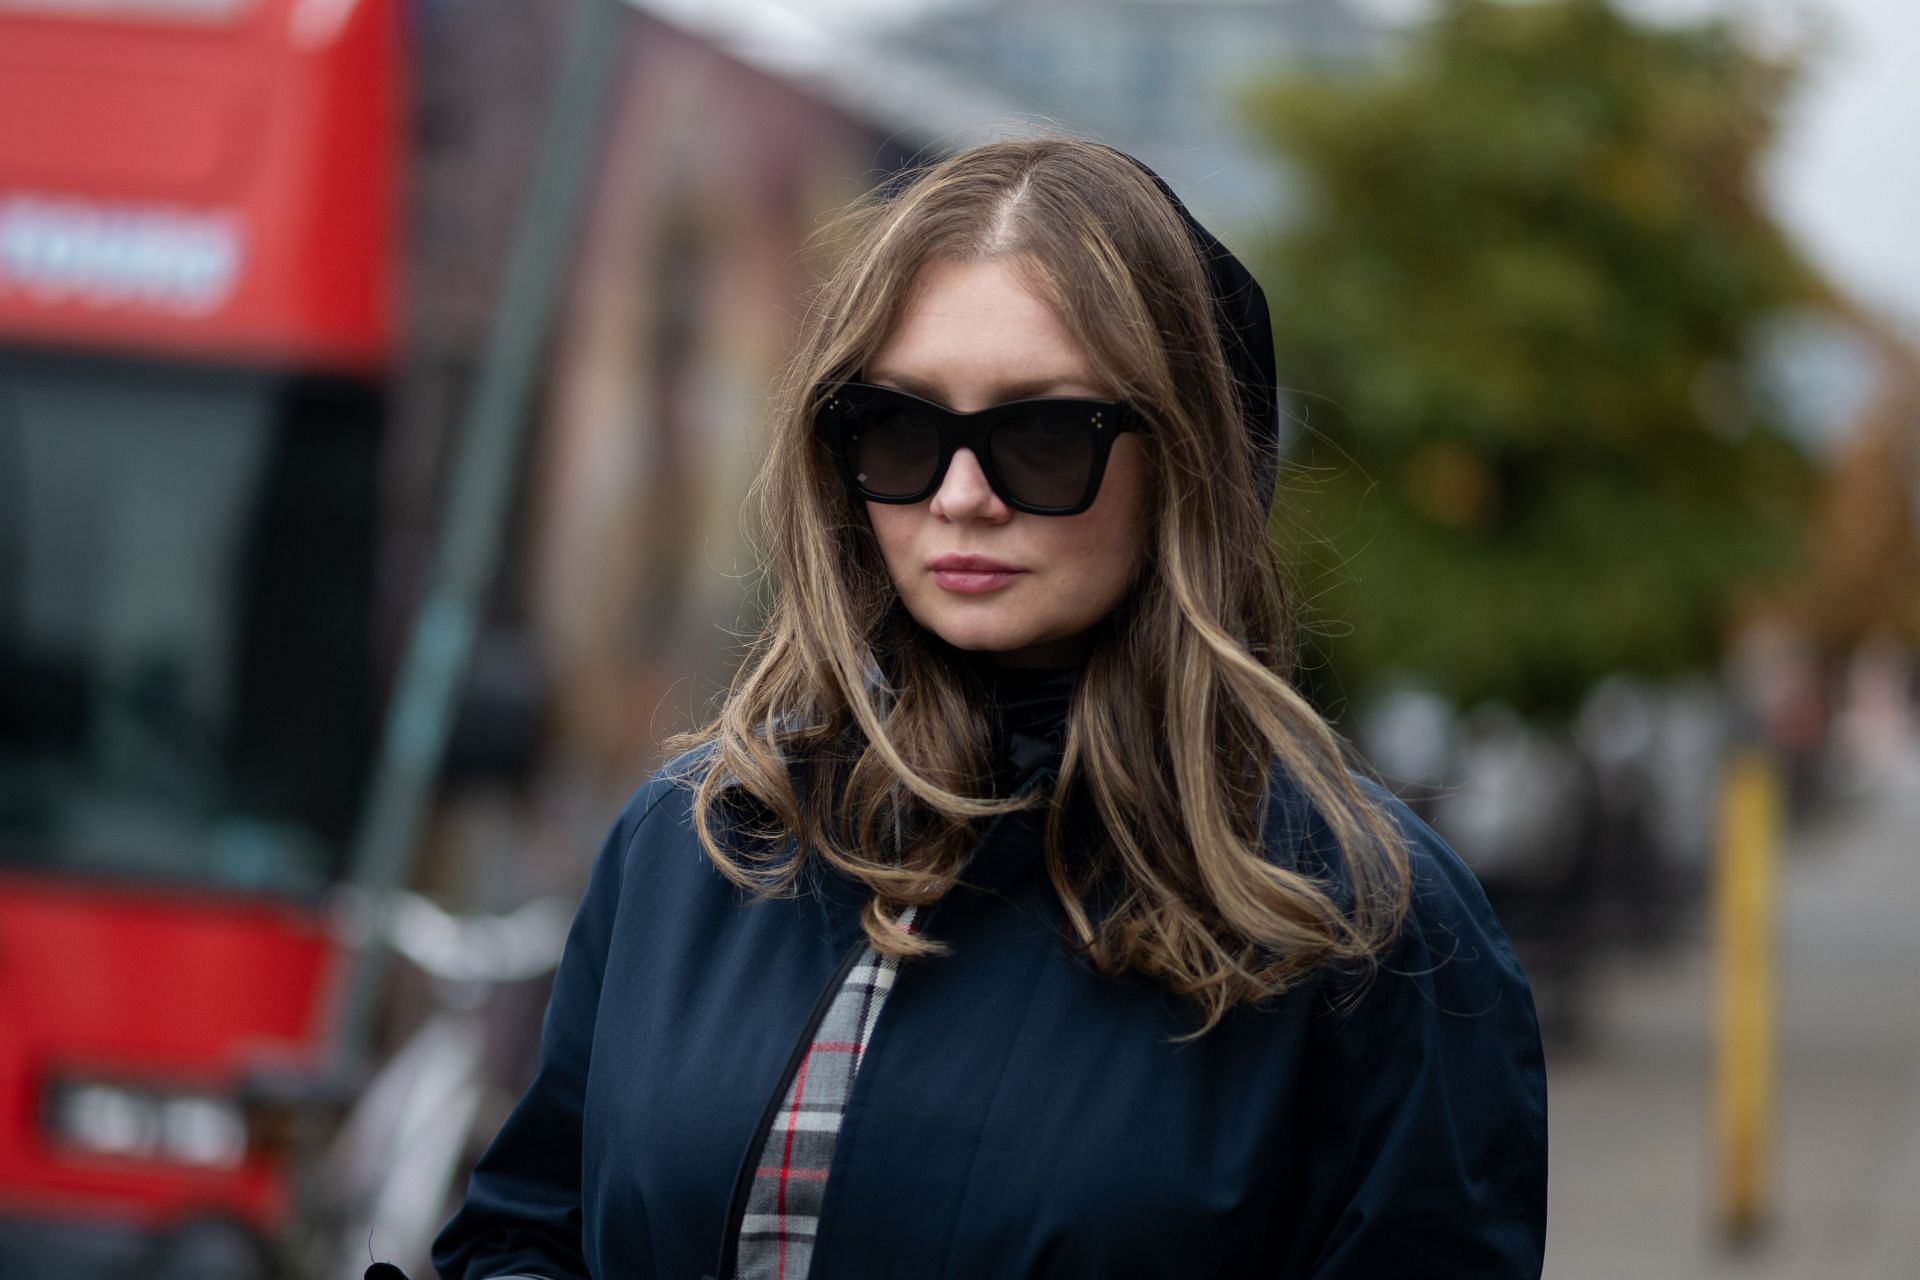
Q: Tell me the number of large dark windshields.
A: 1